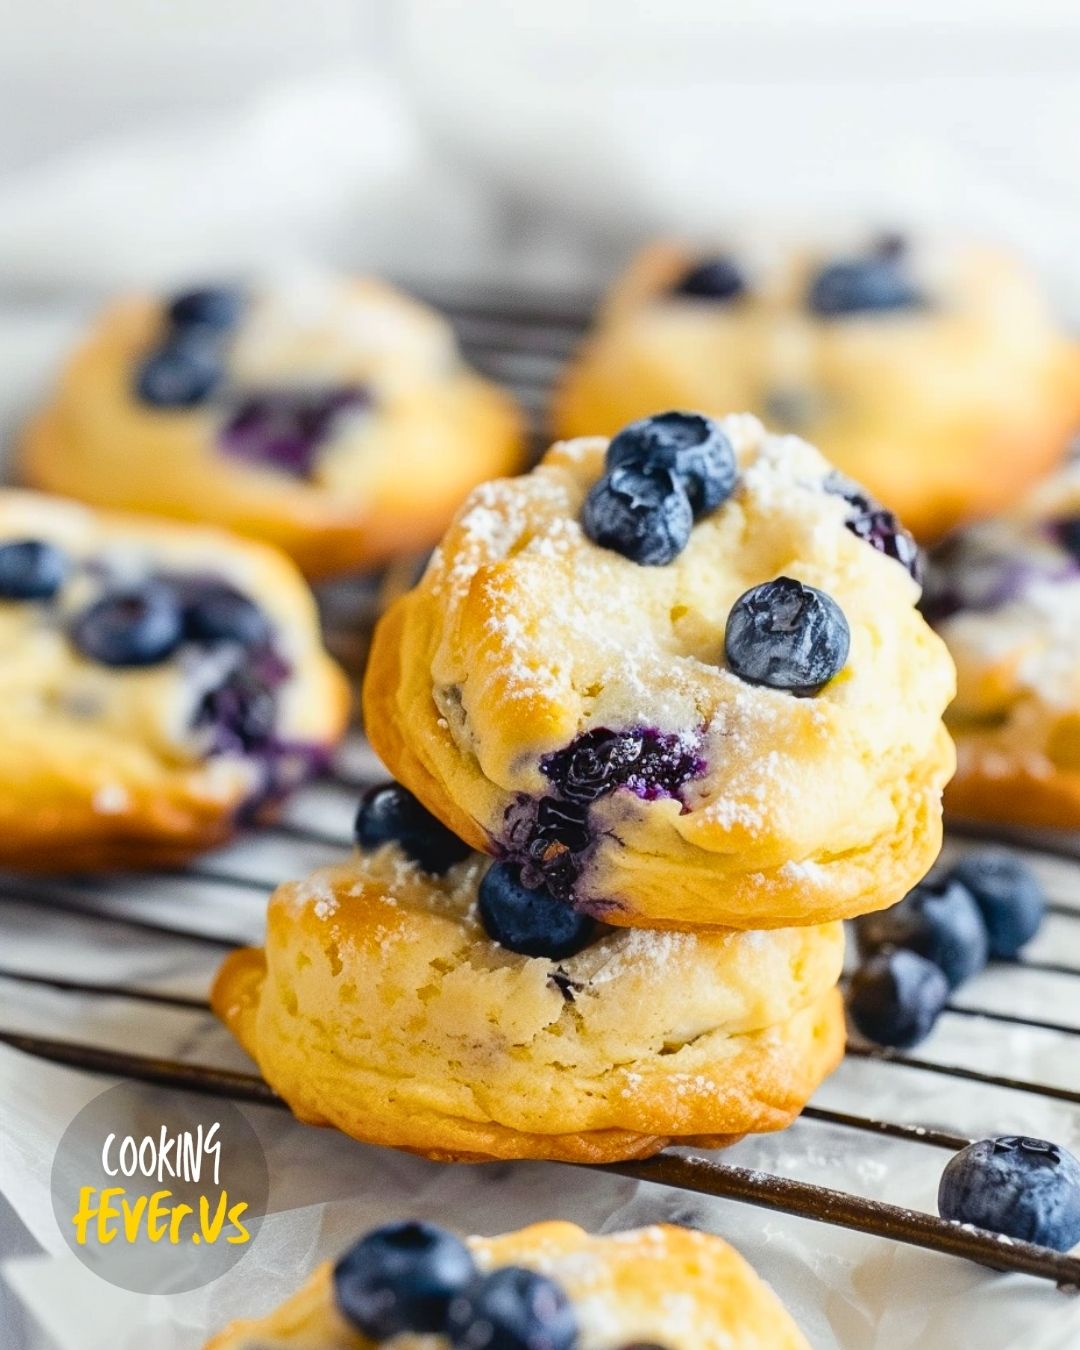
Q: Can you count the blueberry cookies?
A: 7